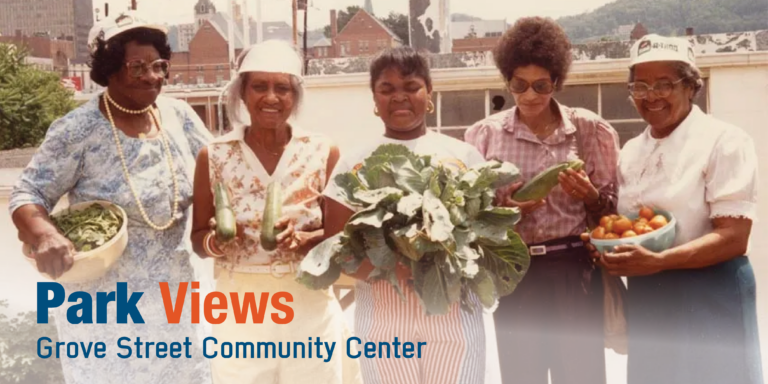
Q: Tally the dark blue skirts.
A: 1